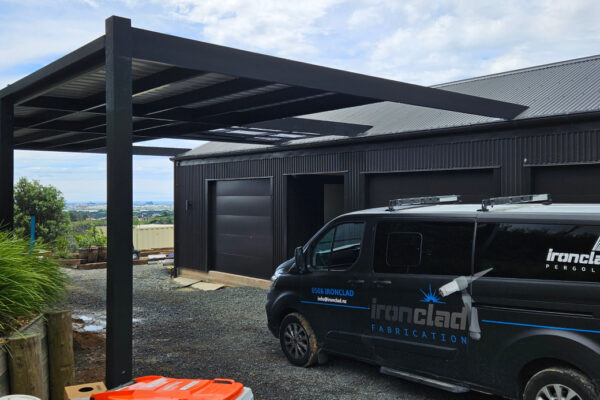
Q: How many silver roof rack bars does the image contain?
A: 2